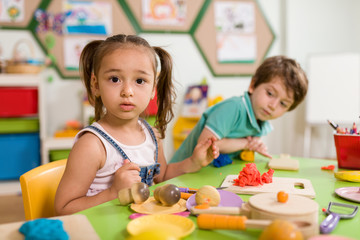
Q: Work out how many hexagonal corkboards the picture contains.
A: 4